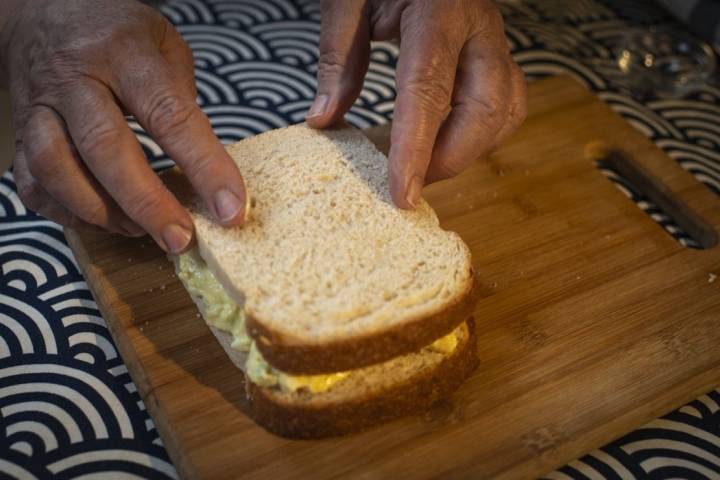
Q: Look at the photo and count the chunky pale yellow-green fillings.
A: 1